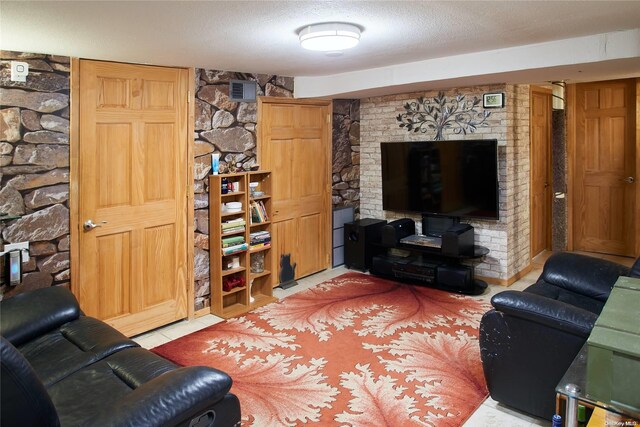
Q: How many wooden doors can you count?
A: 4